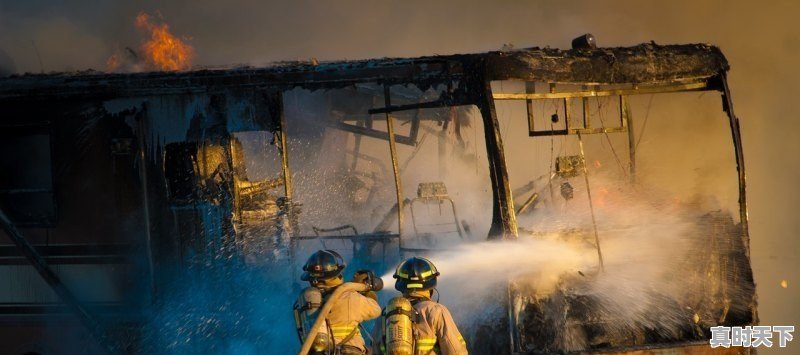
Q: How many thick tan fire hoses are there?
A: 1